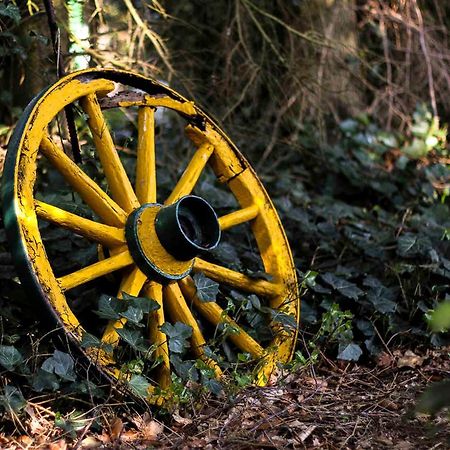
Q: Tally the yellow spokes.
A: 12